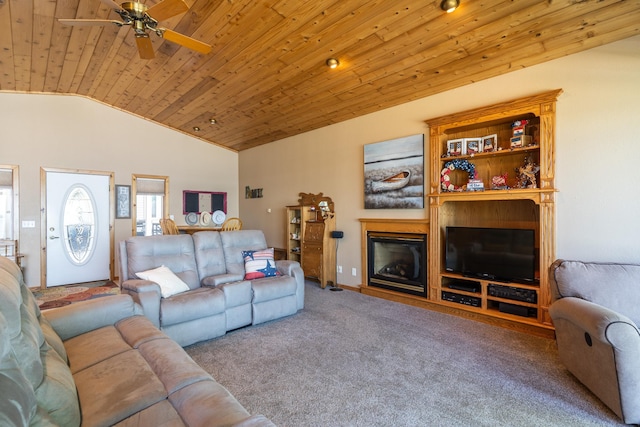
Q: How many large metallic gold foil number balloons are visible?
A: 0